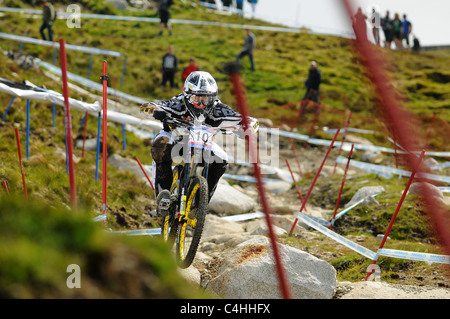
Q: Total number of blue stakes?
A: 11